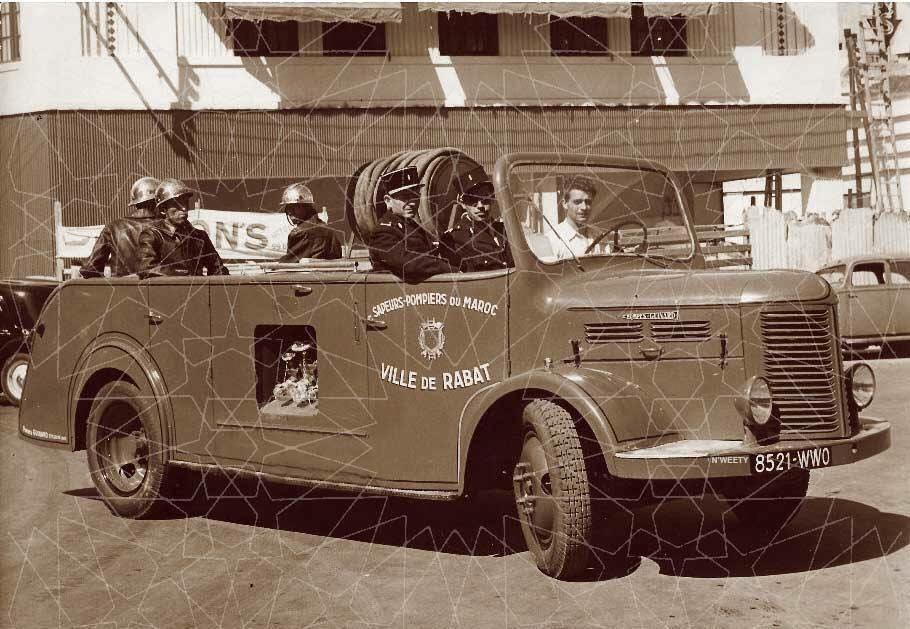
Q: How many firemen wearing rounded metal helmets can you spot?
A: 3